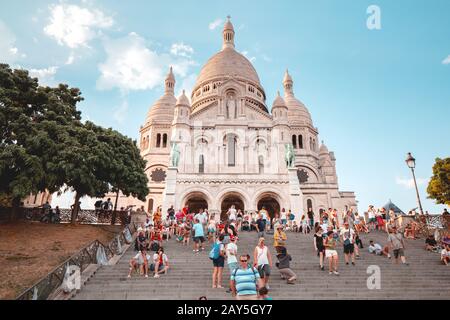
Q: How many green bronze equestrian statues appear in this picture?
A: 2